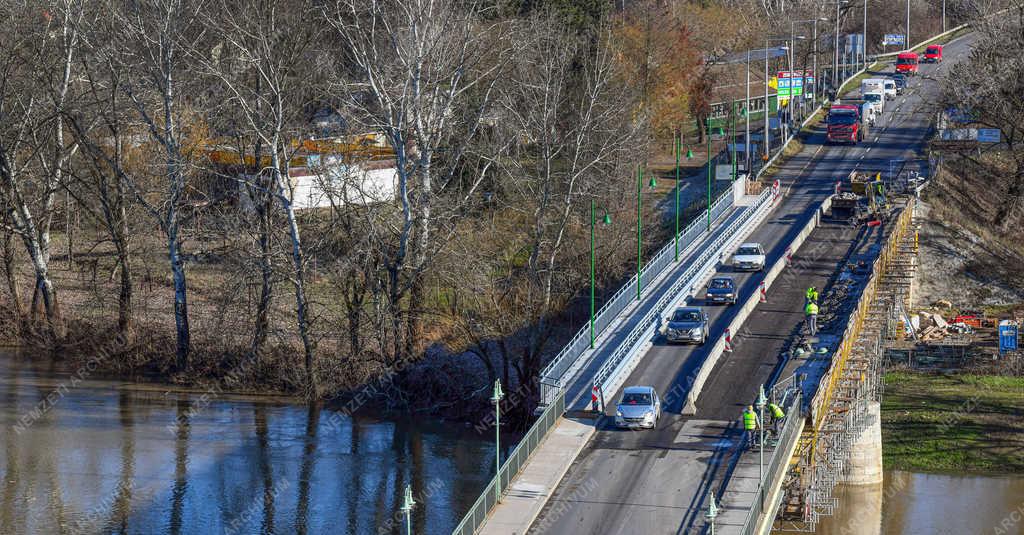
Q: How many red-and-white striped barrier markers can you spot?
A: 6